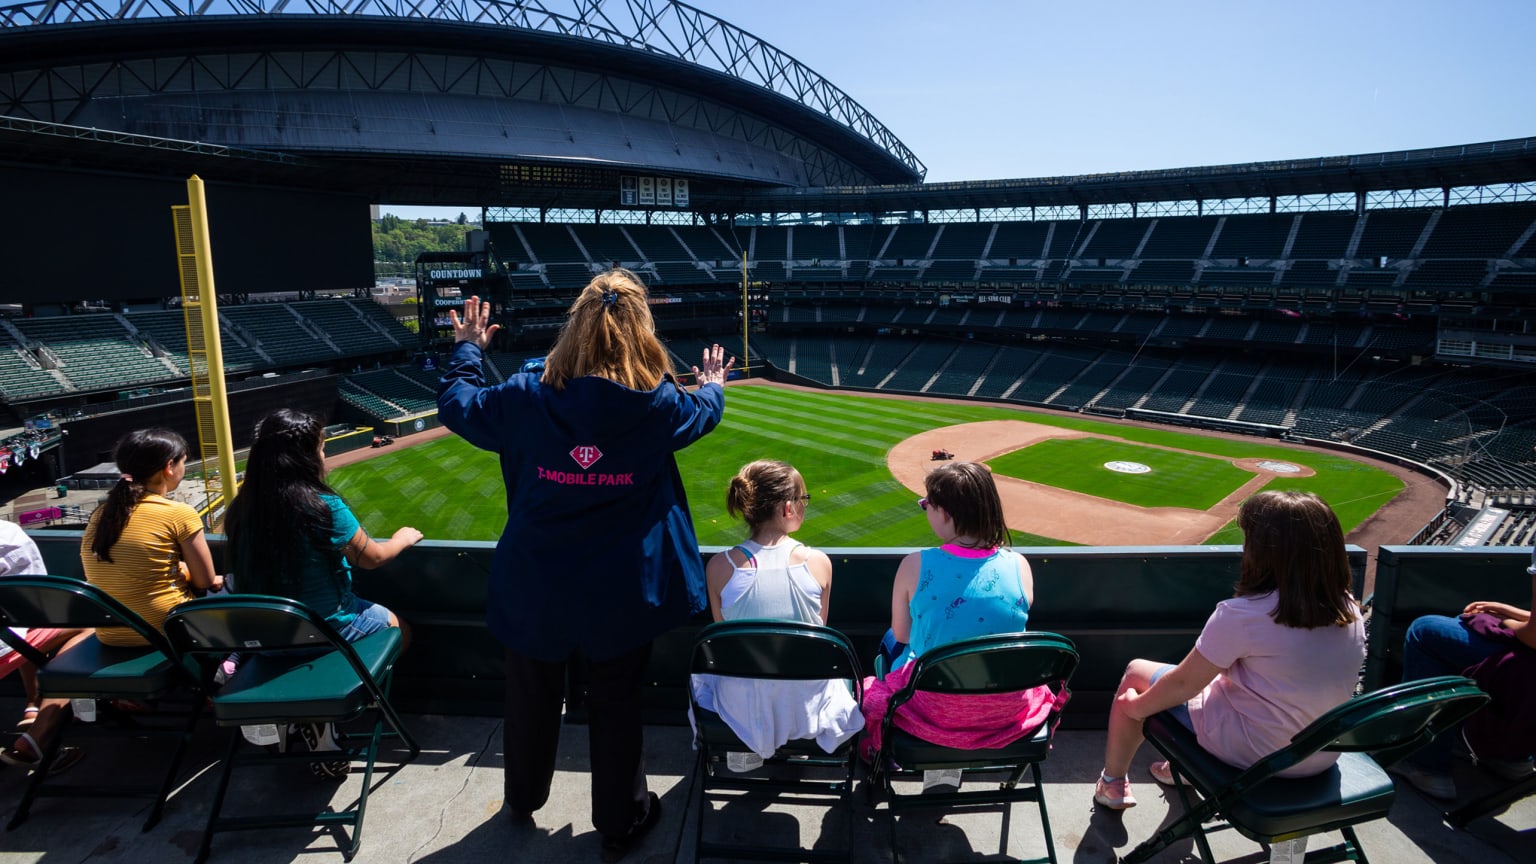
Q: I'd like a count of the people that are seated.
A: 7